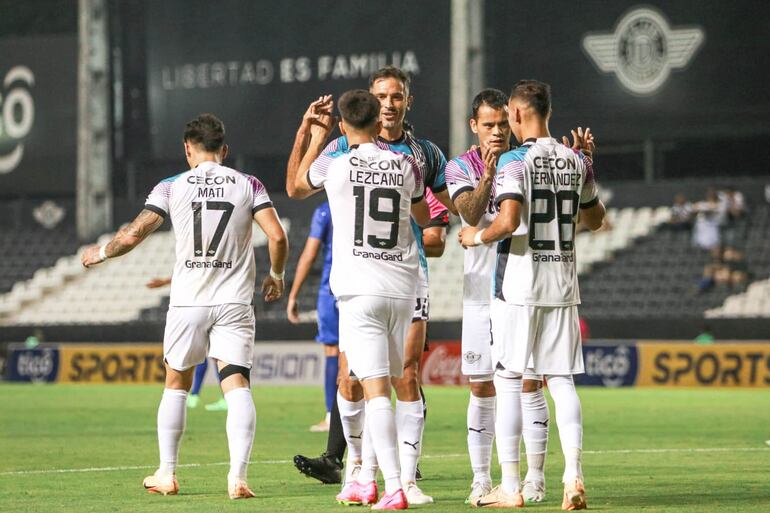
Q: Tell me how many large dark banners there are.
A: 3